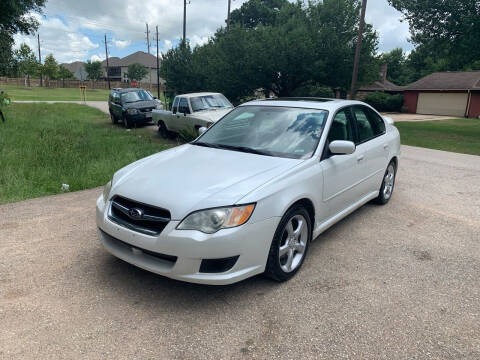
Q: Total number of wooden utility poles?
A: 7